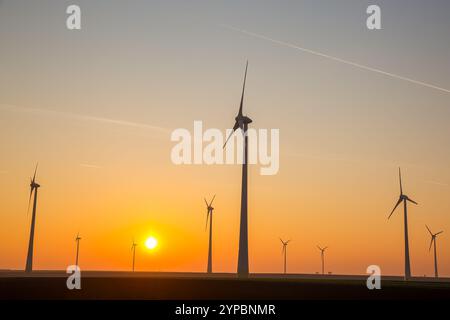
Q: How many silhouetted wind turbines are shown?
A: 9